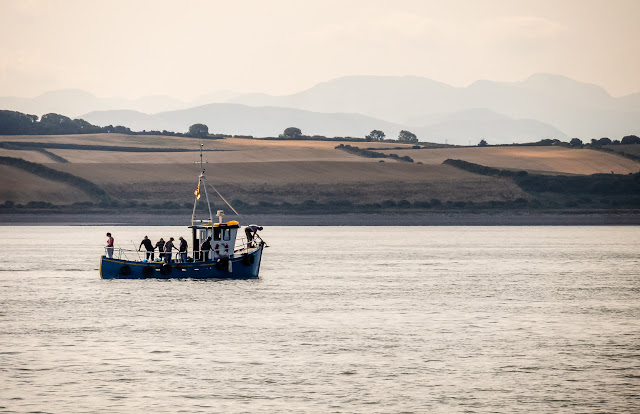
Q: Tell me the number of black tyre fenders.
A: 5